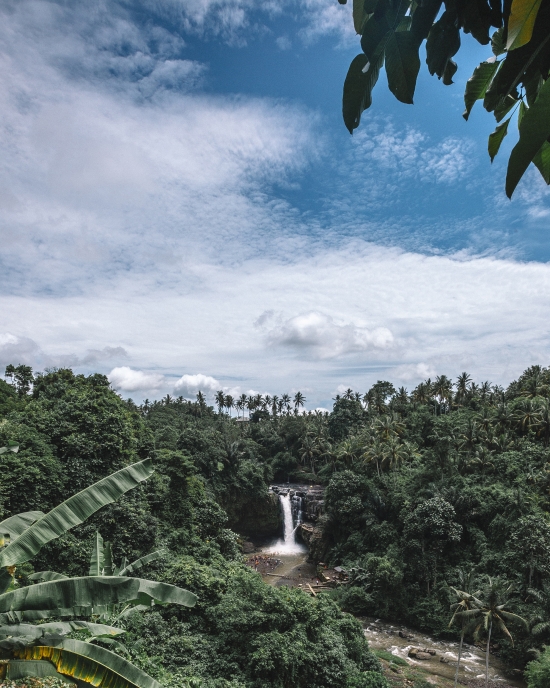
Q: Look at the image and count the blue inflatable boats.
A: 0